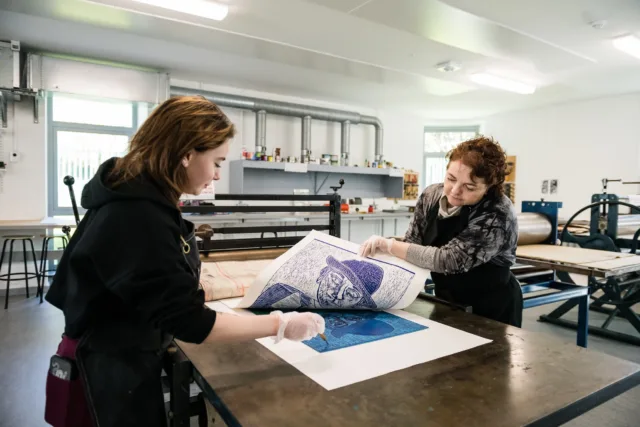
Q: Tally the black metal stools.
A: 2